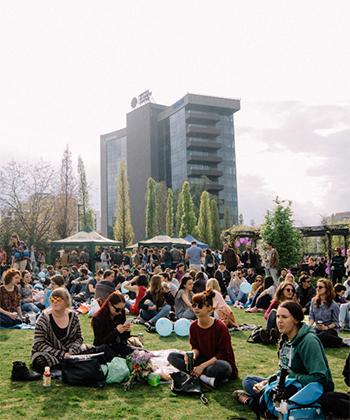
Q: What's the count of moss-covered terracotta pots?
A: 0